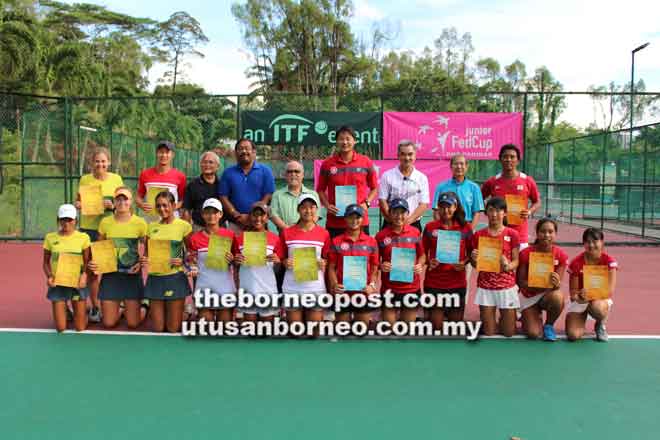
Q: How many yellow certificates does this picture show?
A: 8